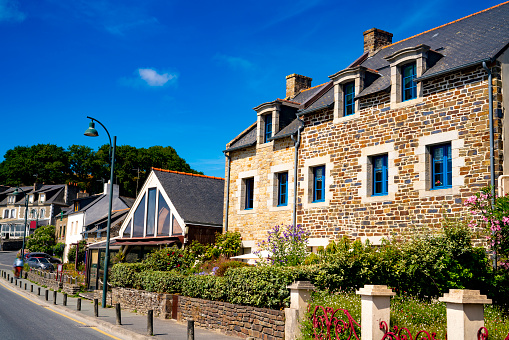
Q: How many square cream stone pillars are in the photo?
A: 3